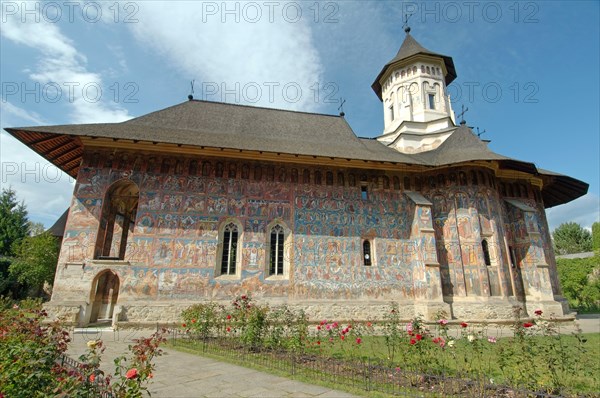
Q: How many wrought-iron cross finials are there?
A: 5